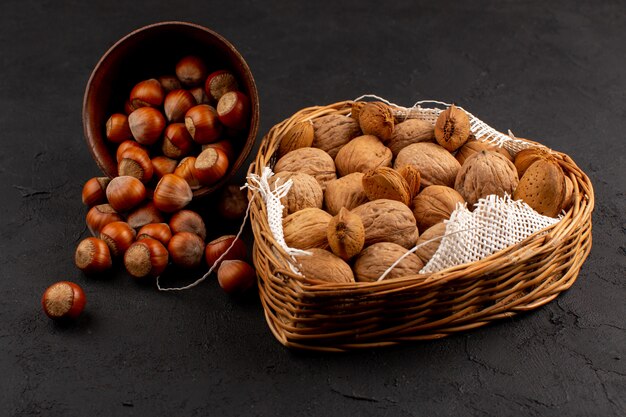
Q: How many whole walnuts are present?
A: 15